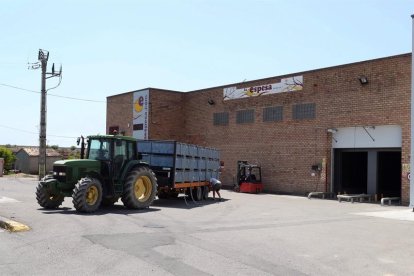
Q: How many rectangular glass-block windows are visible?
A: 4